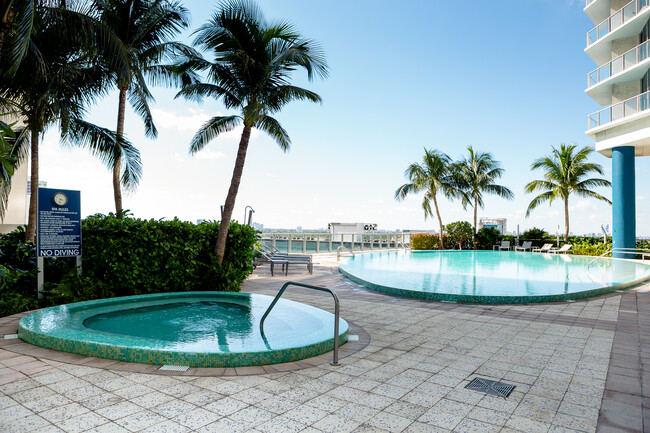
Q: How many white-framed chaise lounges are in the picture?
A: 4